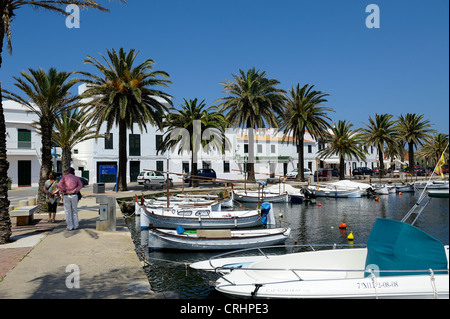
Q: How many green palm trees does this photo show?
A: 11